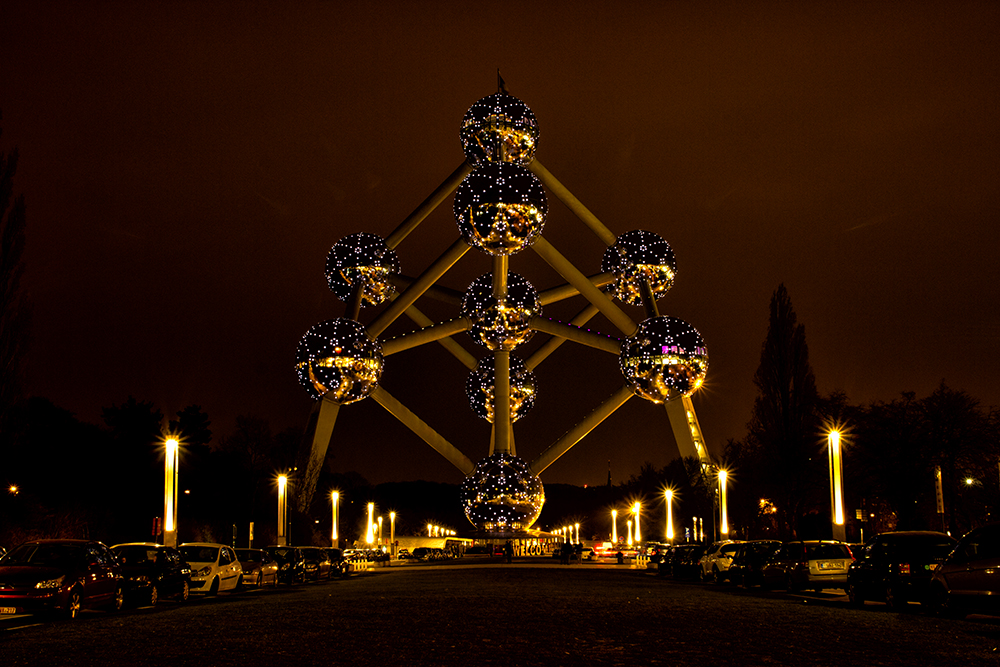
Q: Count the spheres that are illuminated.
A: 9